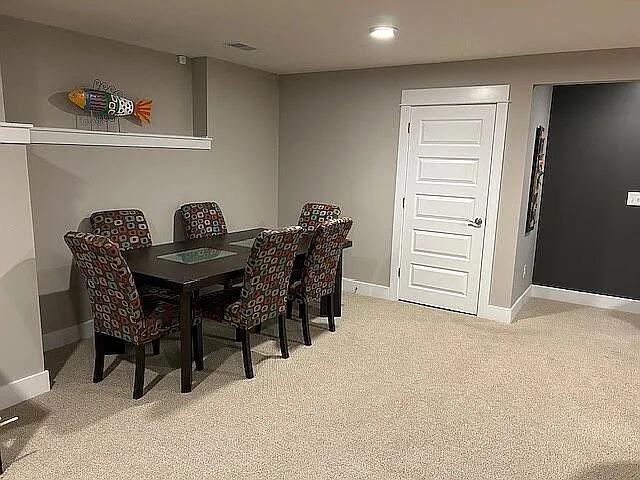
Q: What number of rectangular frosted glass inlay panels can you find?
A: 2